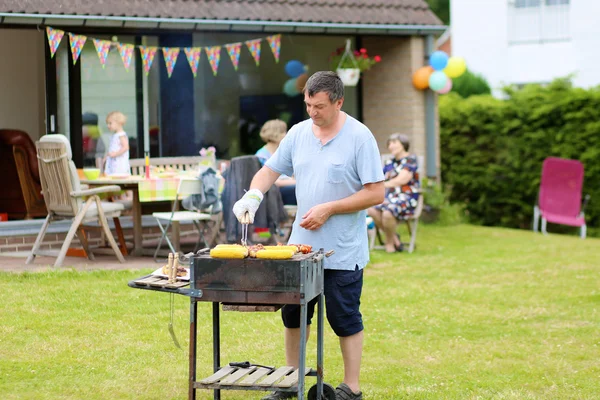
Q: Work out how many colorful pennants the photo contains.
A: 11